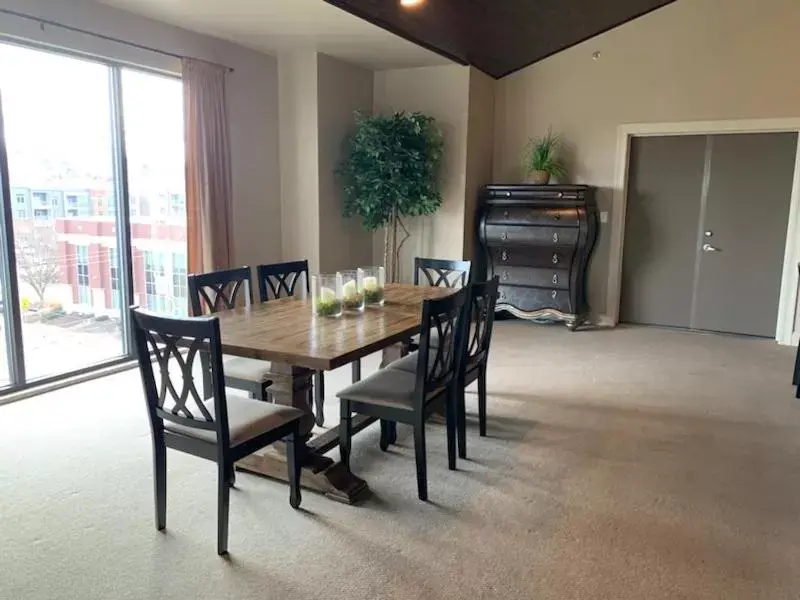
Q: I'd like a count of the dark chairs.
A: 6